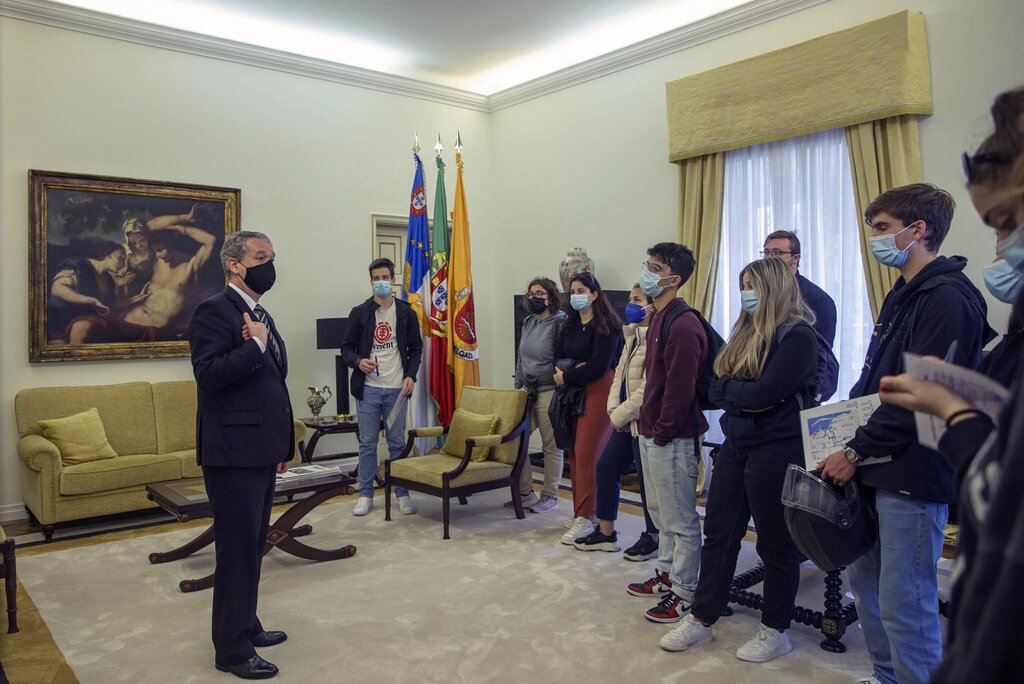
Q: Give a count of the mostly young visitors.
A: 10